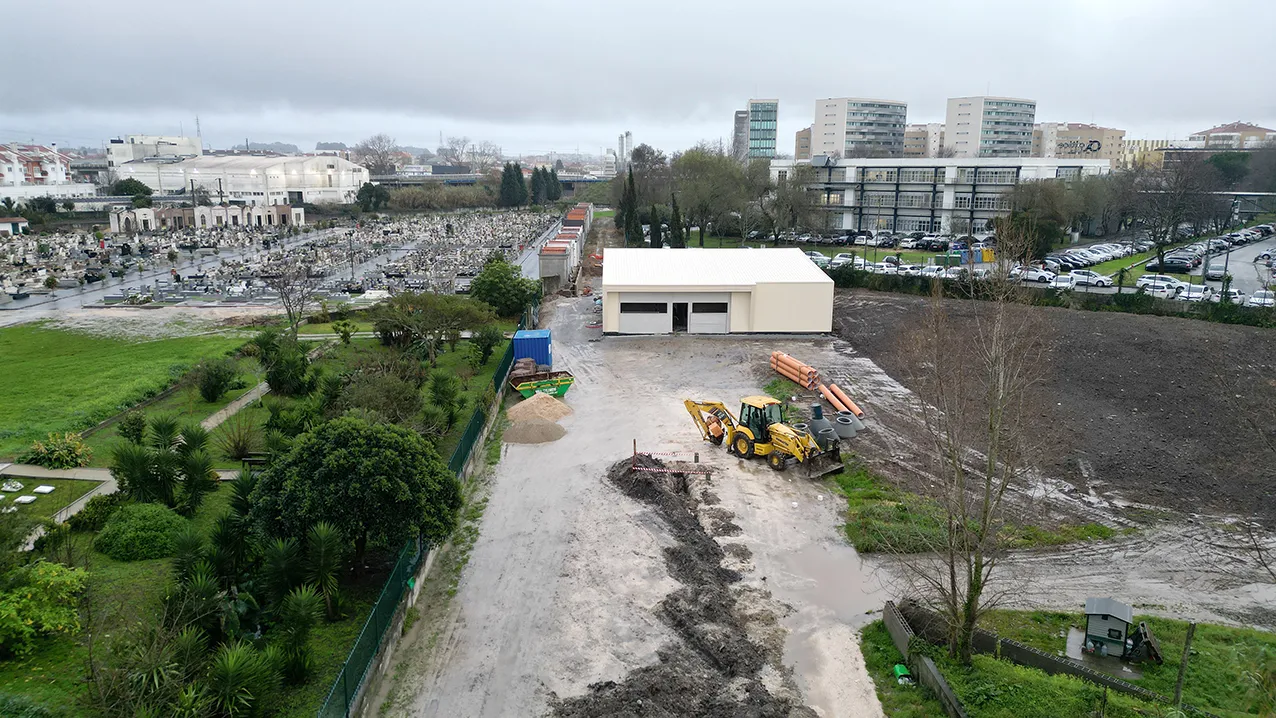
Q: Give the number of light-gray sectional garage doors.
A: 2